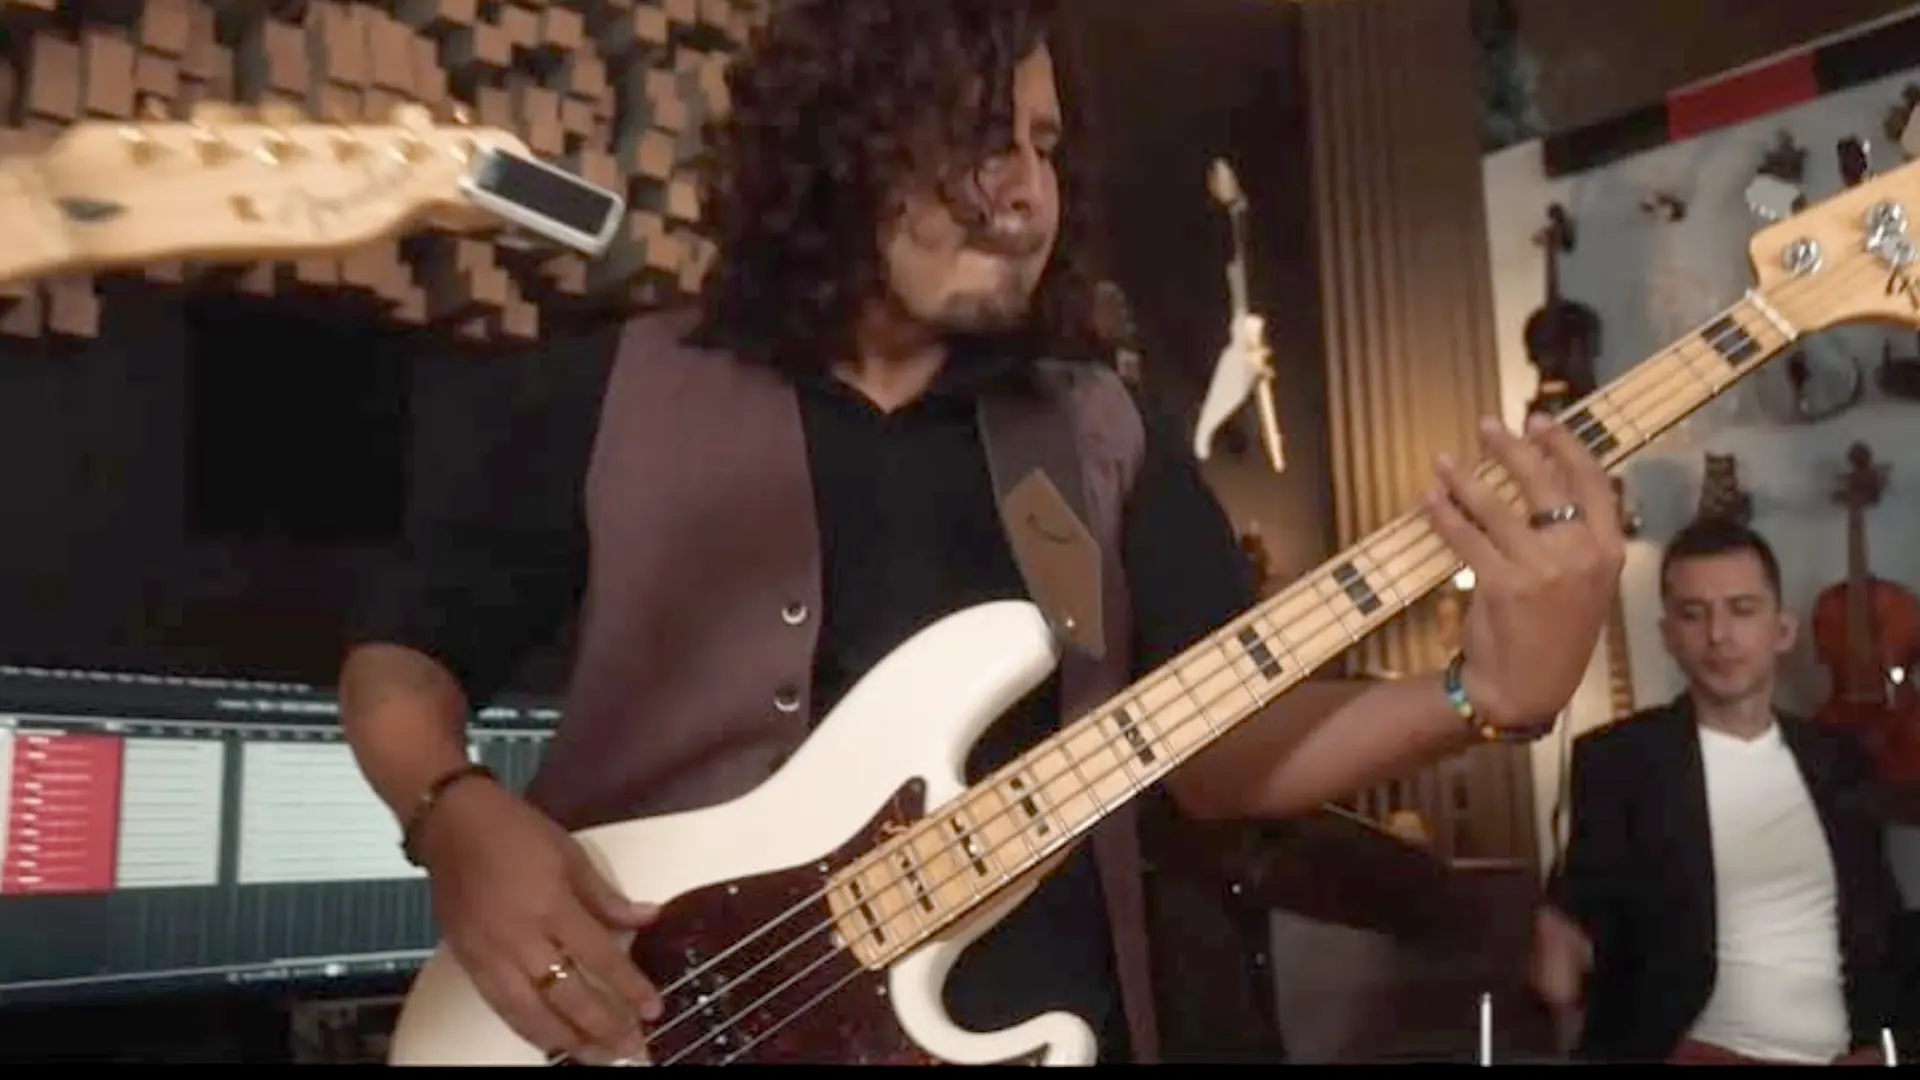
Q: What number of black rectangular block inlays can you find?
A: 9